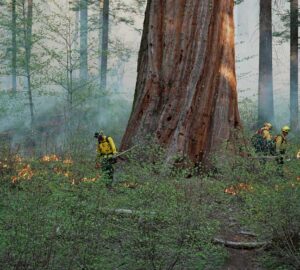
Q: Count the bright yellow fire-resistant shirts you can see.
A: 3